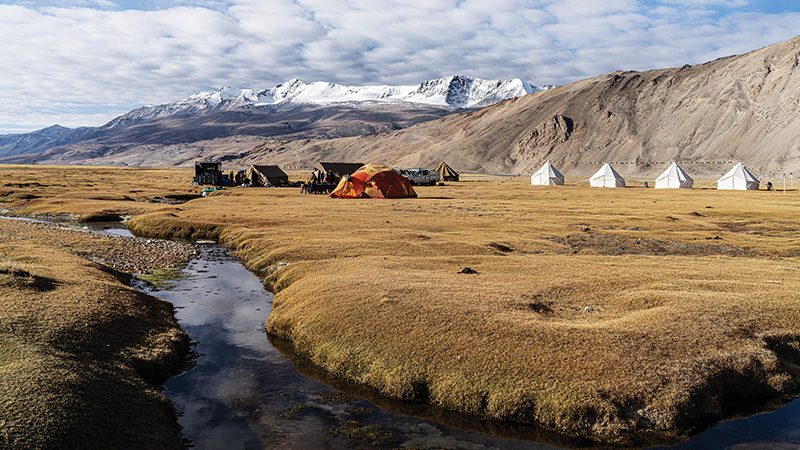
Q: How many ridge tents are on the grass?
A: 2